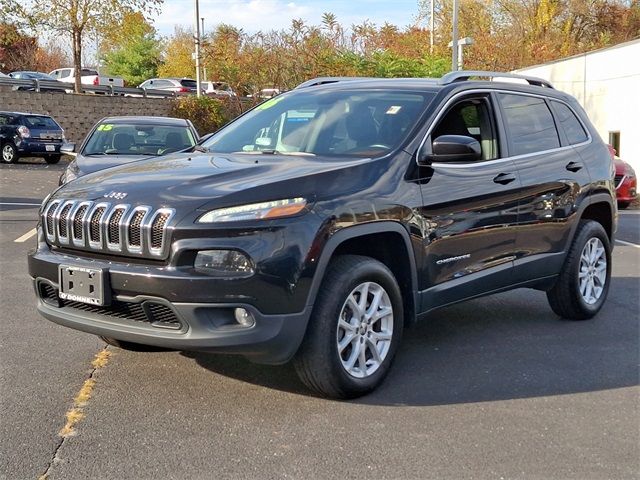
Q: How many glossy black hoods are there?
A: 1